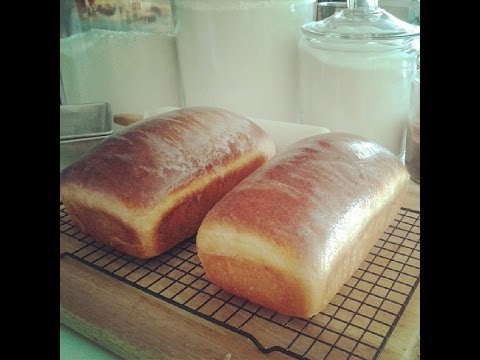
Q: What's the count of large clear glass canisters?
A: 3